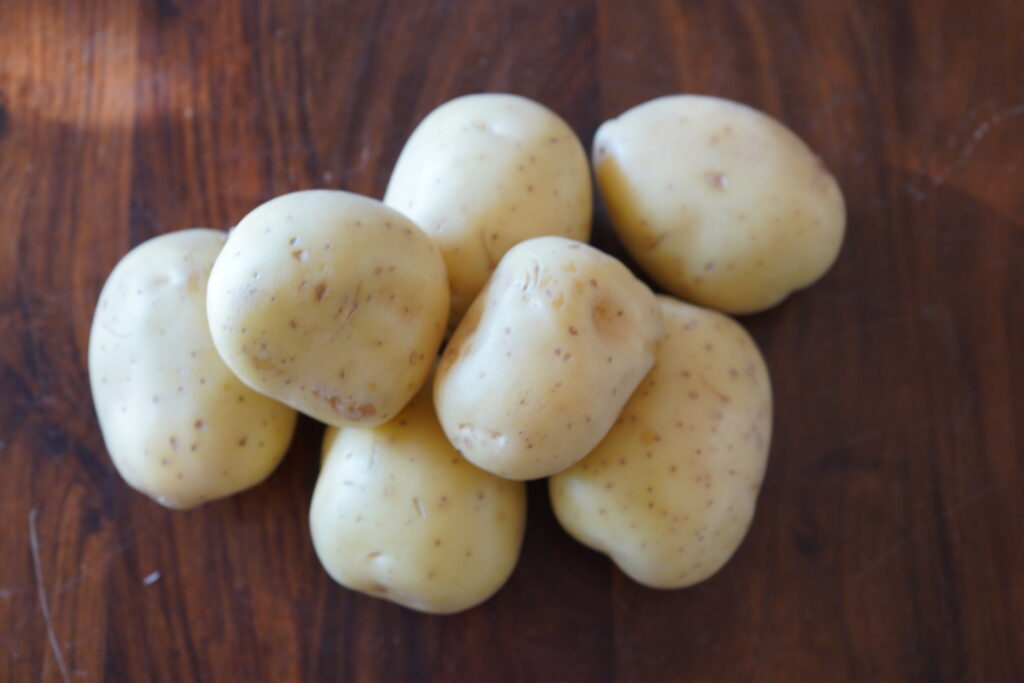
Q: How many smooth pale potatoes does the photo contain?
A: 7